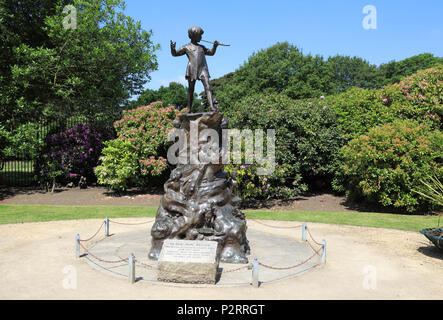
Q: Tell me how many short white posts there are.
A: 6